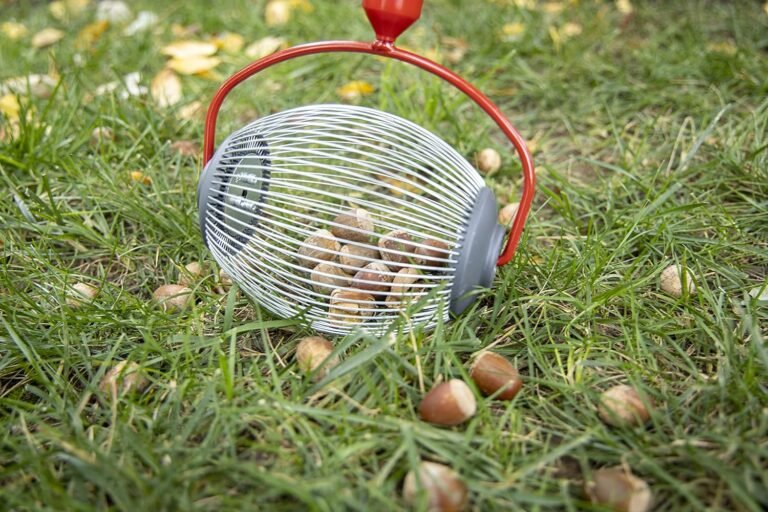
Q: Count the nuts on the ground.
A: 14